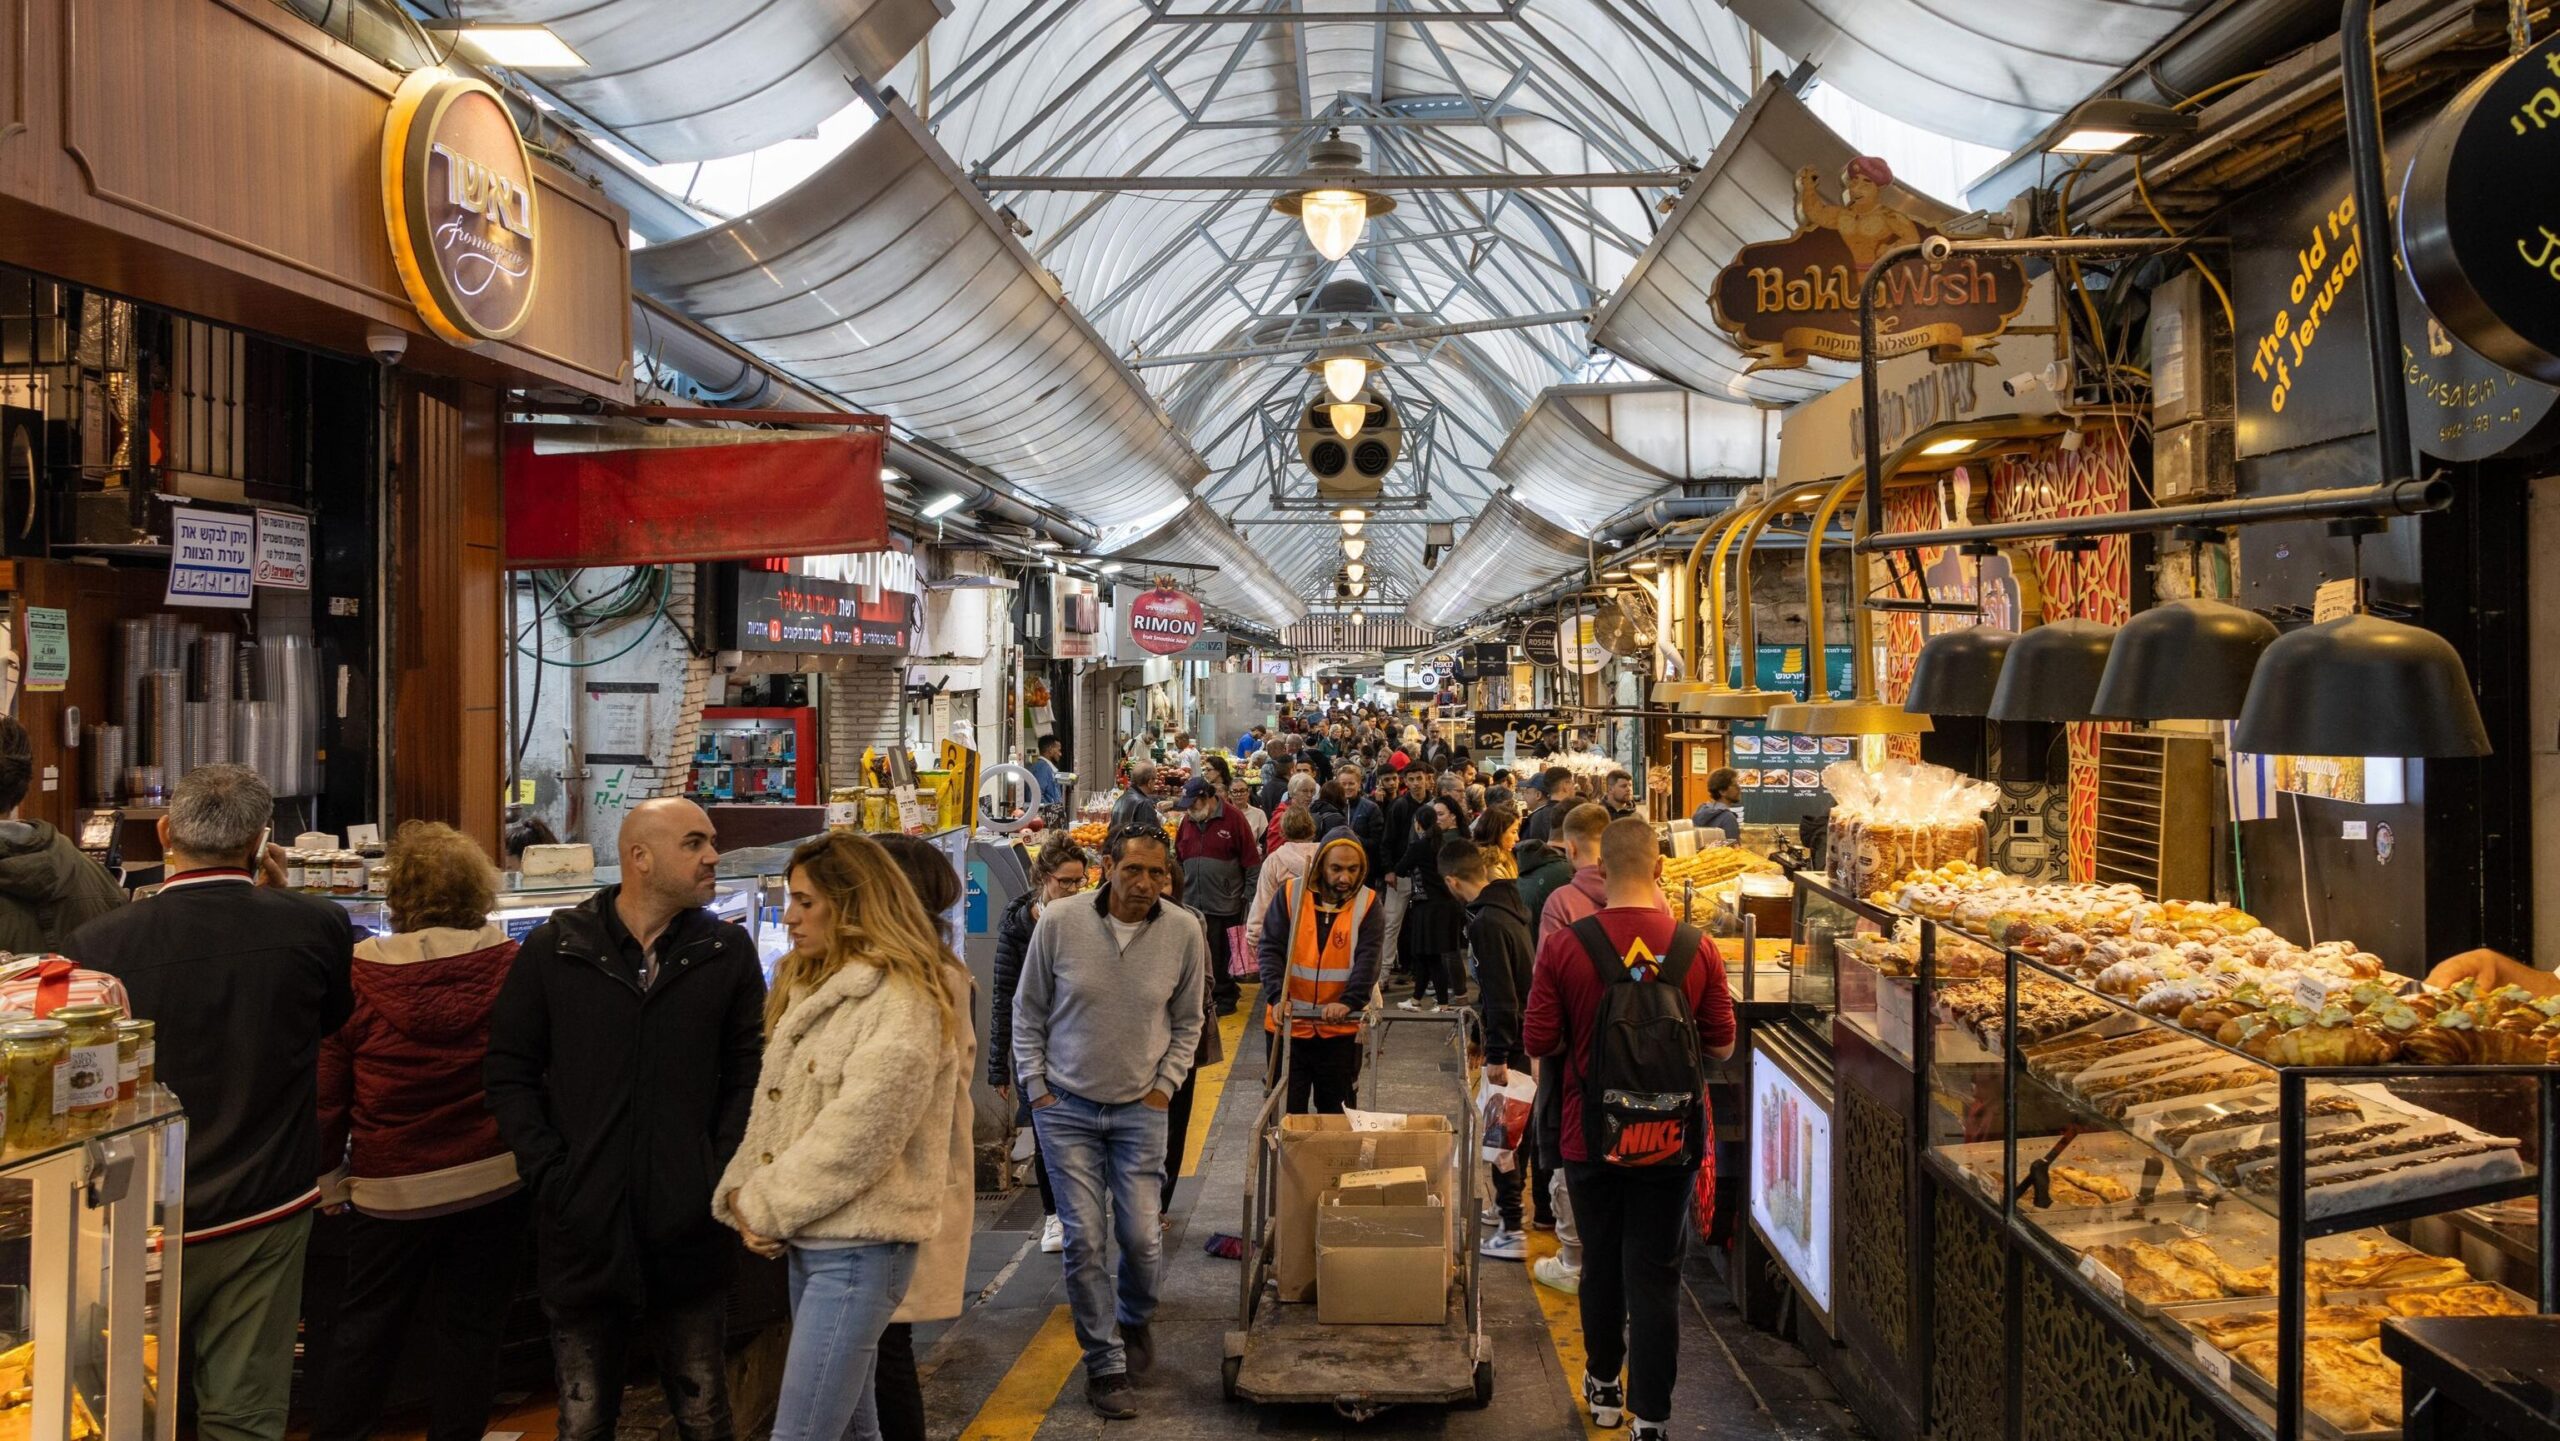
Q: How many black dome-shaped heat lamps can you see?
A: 4